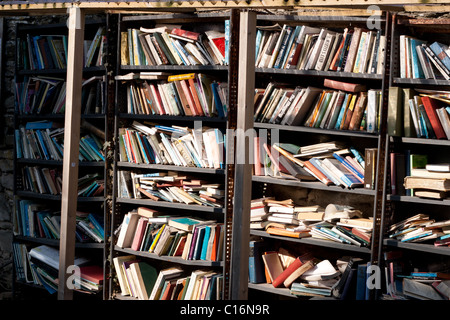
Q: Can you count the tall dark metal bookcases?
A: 4